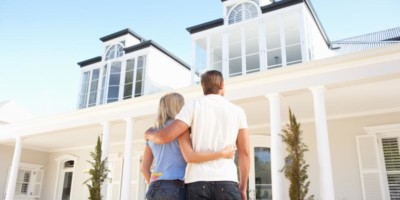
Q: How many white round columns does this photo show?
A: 5